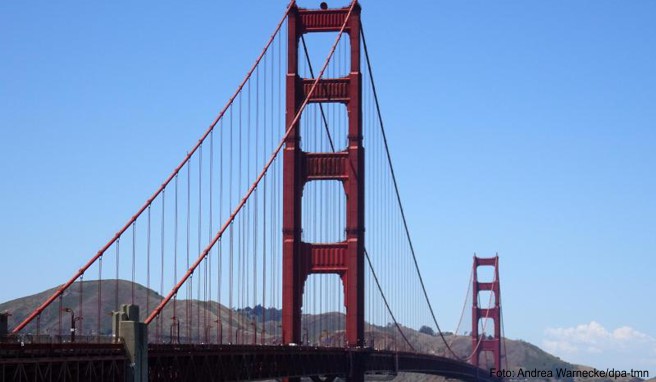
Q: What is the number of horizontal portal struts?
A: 8